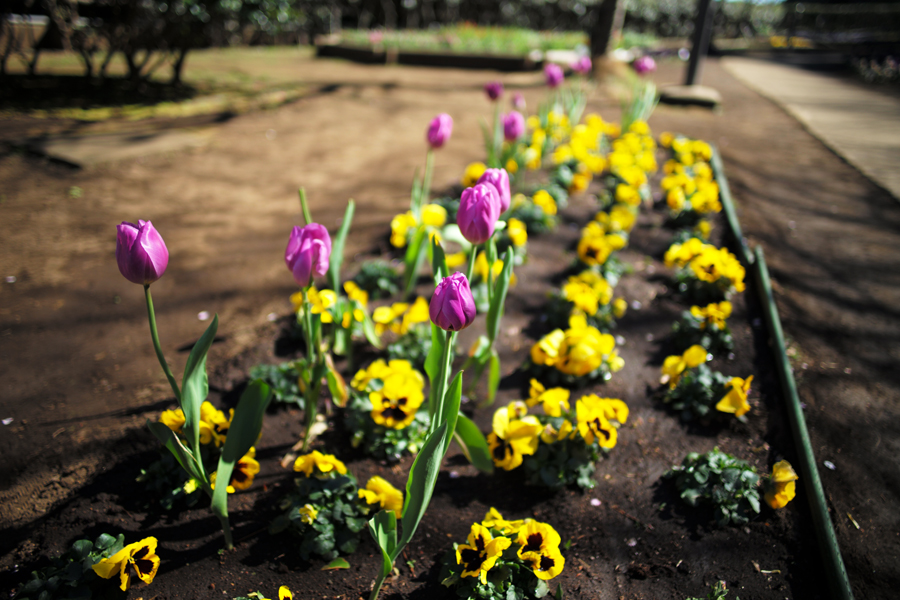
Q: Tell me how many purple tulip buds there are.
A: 12